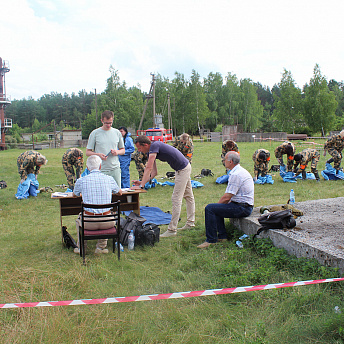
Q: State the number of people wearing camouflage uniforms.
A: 9